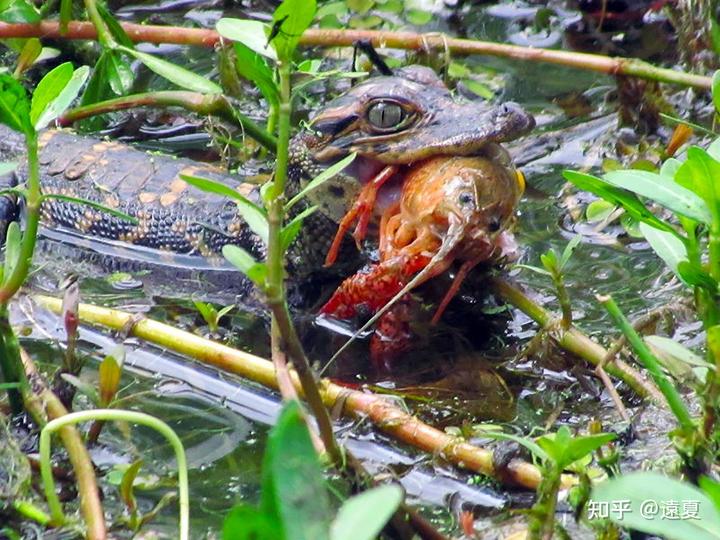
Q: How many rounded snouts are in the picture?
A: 1